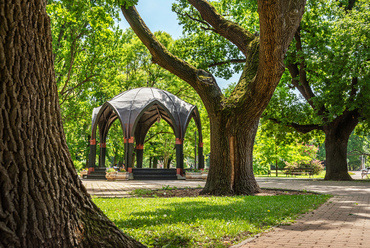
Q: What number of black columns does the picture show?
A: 6